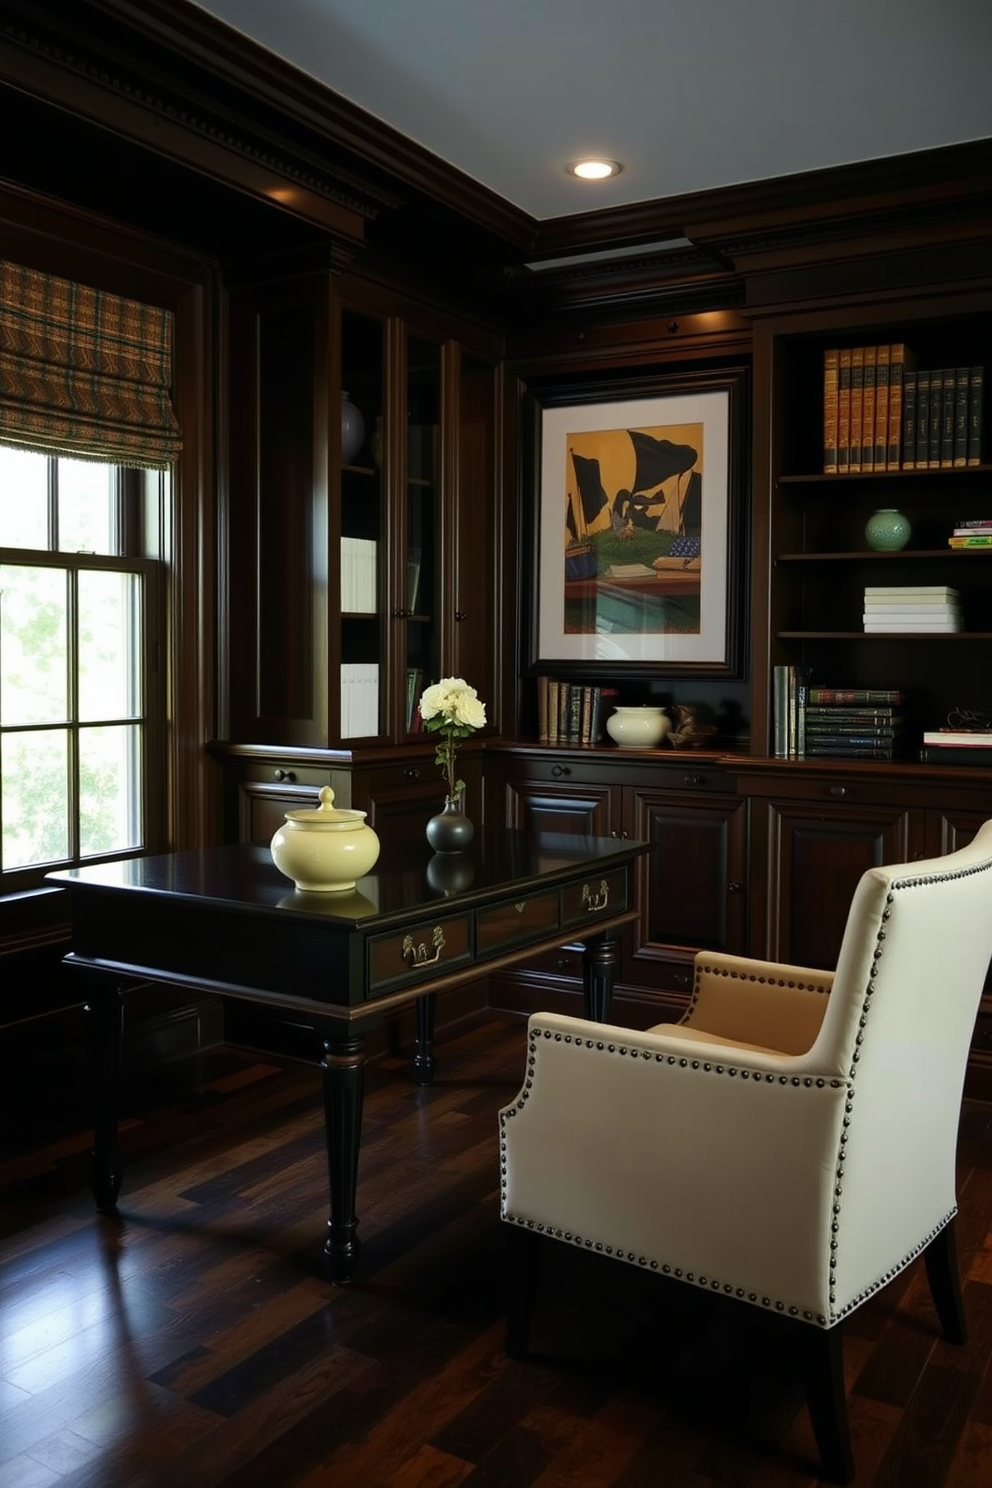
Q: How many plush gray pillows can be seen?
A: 0